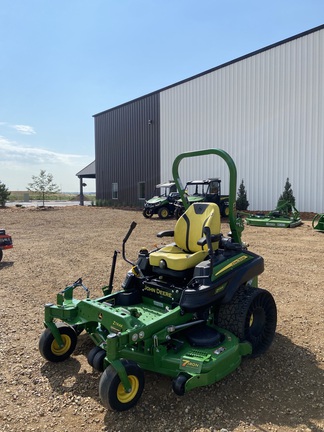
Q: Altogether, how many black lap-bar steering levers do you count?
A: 2